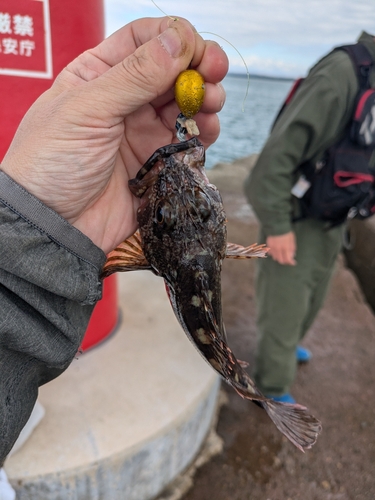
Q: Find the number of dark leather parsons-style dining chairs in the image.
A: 0